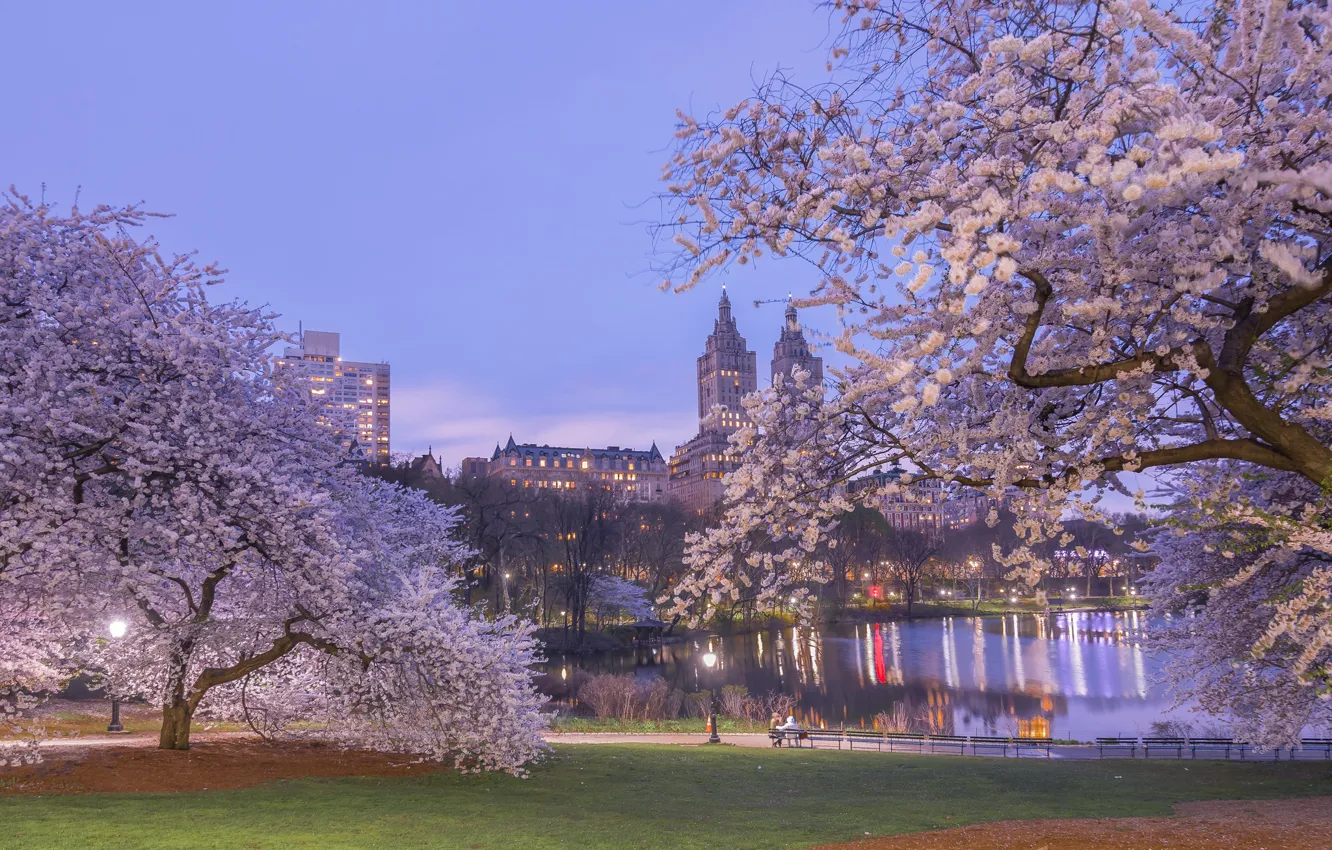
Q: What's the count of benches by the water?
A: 12